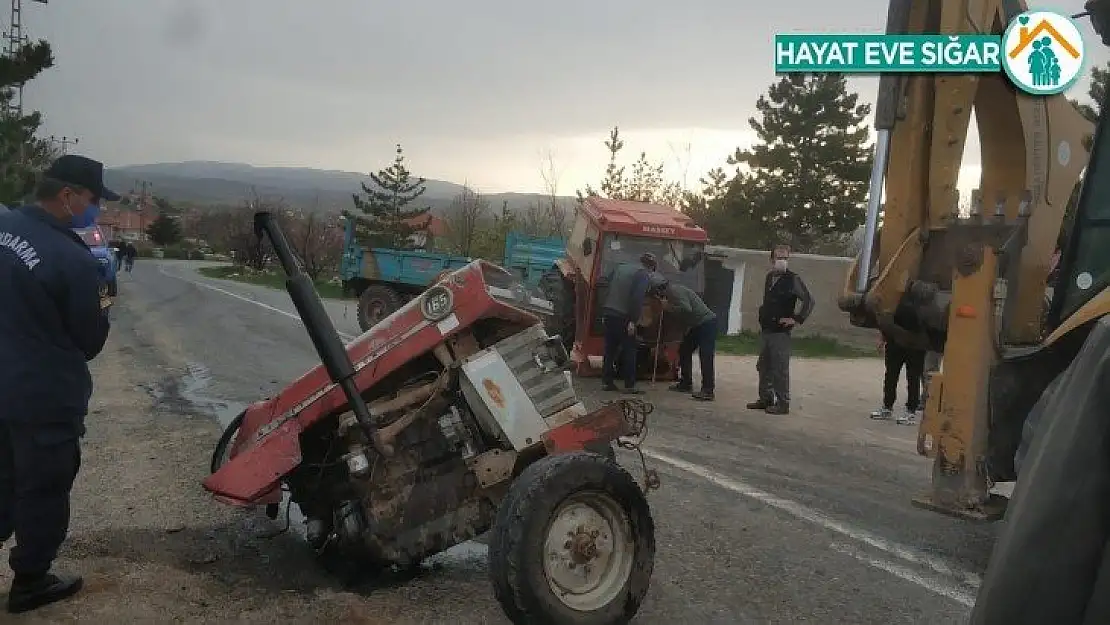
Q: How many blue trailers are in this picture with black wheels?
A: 1